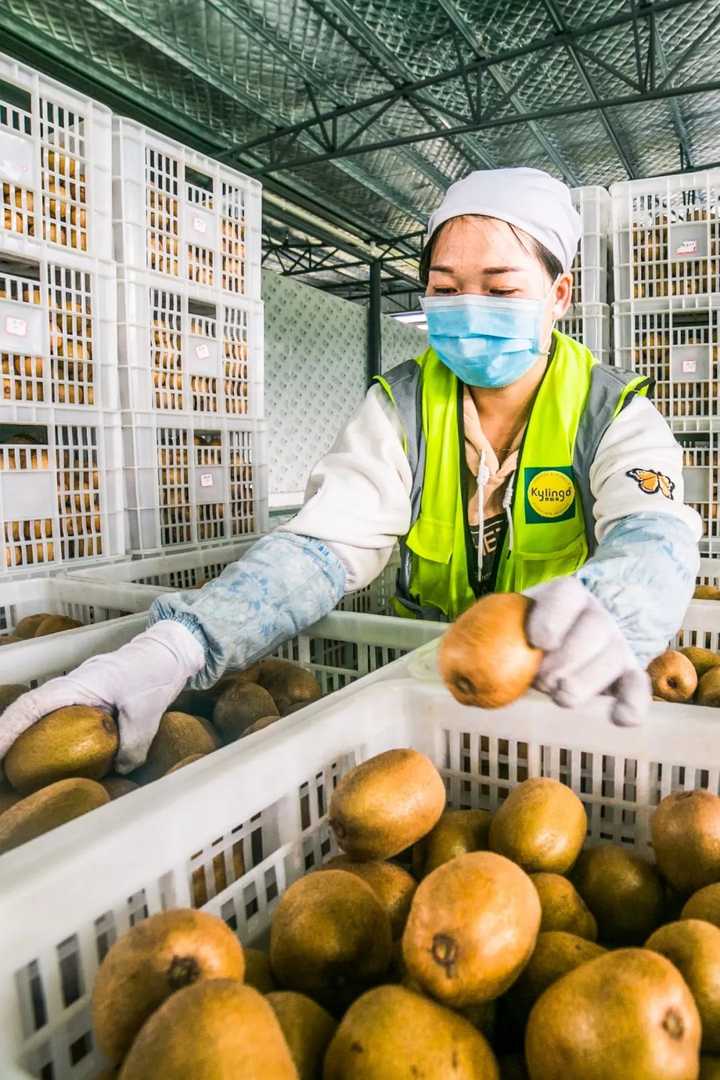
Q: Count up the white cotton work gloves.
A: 2